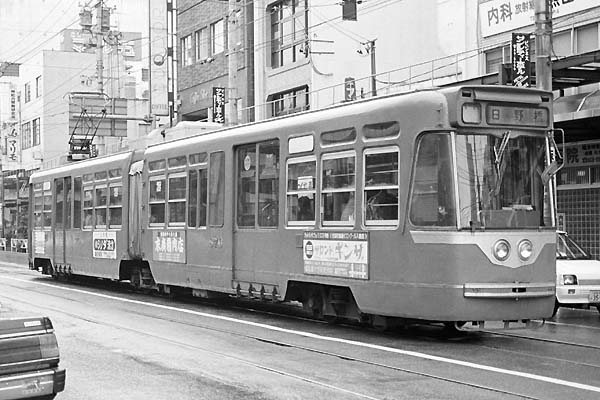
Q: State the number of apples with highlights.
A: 0